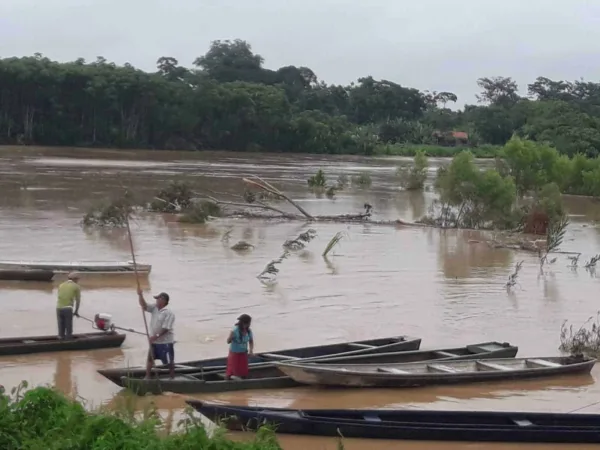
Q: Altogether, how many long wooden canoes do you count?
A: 7